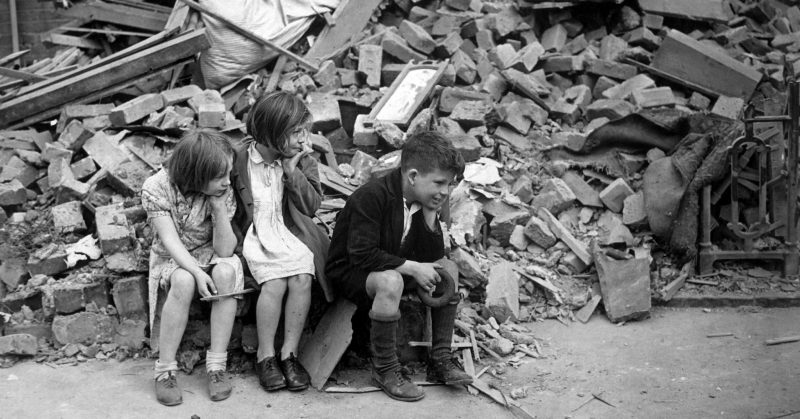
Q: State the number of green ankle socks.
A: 0